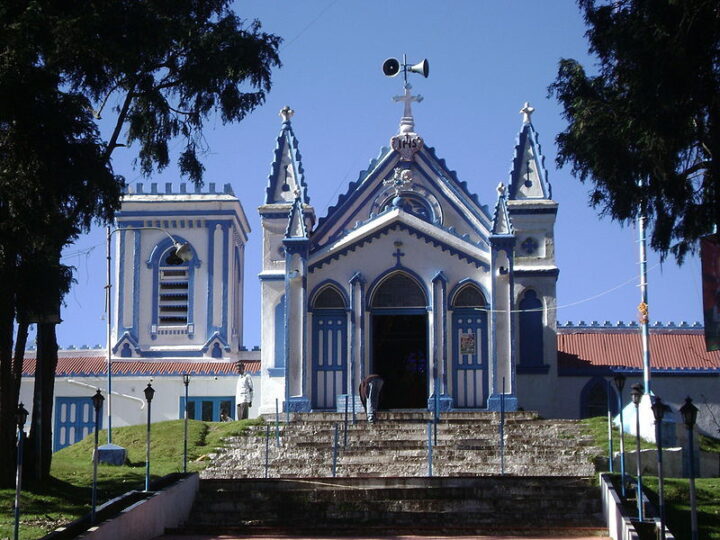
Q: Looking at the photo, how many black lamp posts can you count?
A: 8